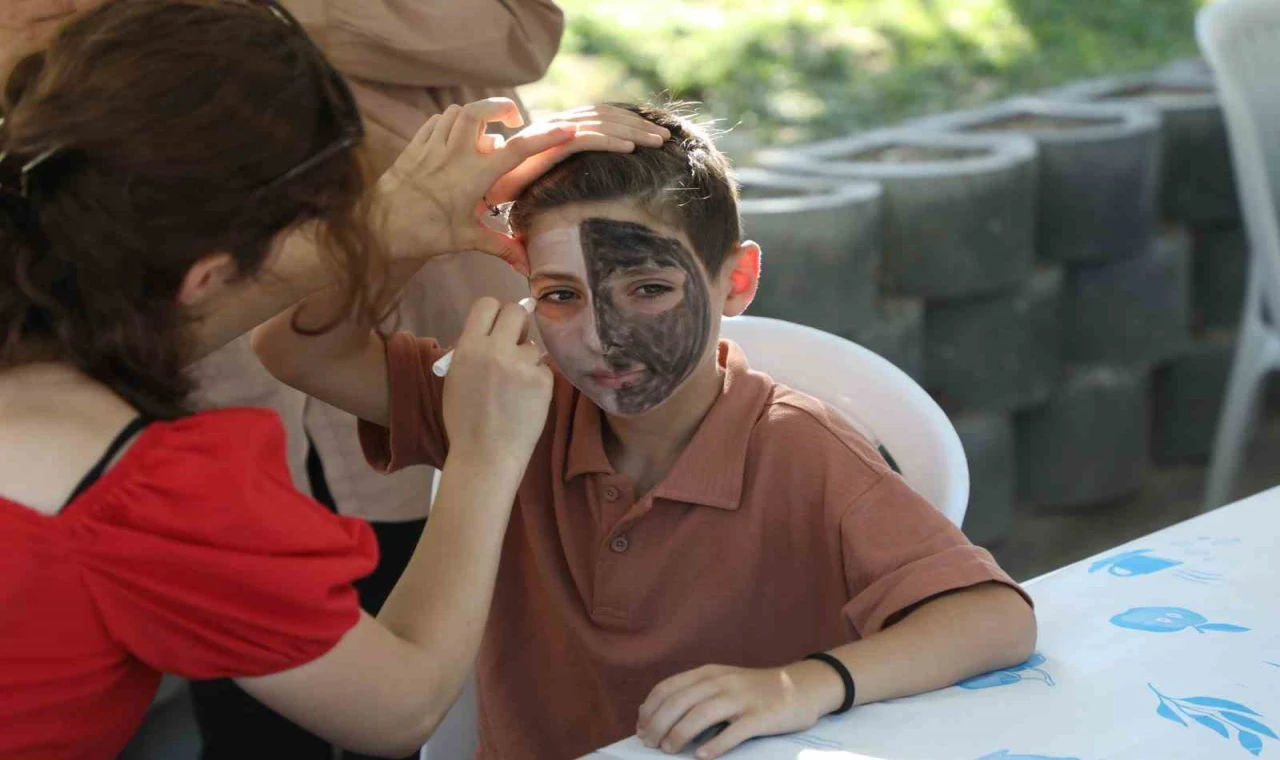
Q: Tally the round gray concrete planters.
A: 11